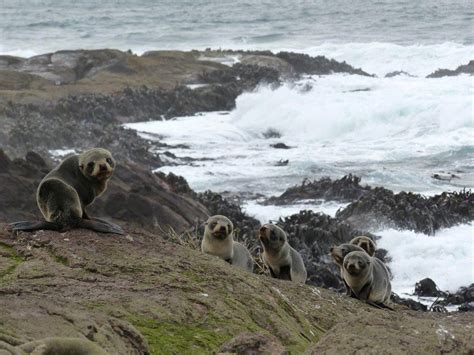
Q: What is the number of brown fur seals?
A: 6